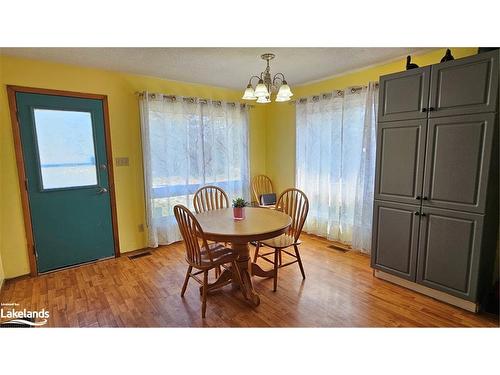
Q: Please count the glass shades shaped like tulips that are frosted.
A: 5